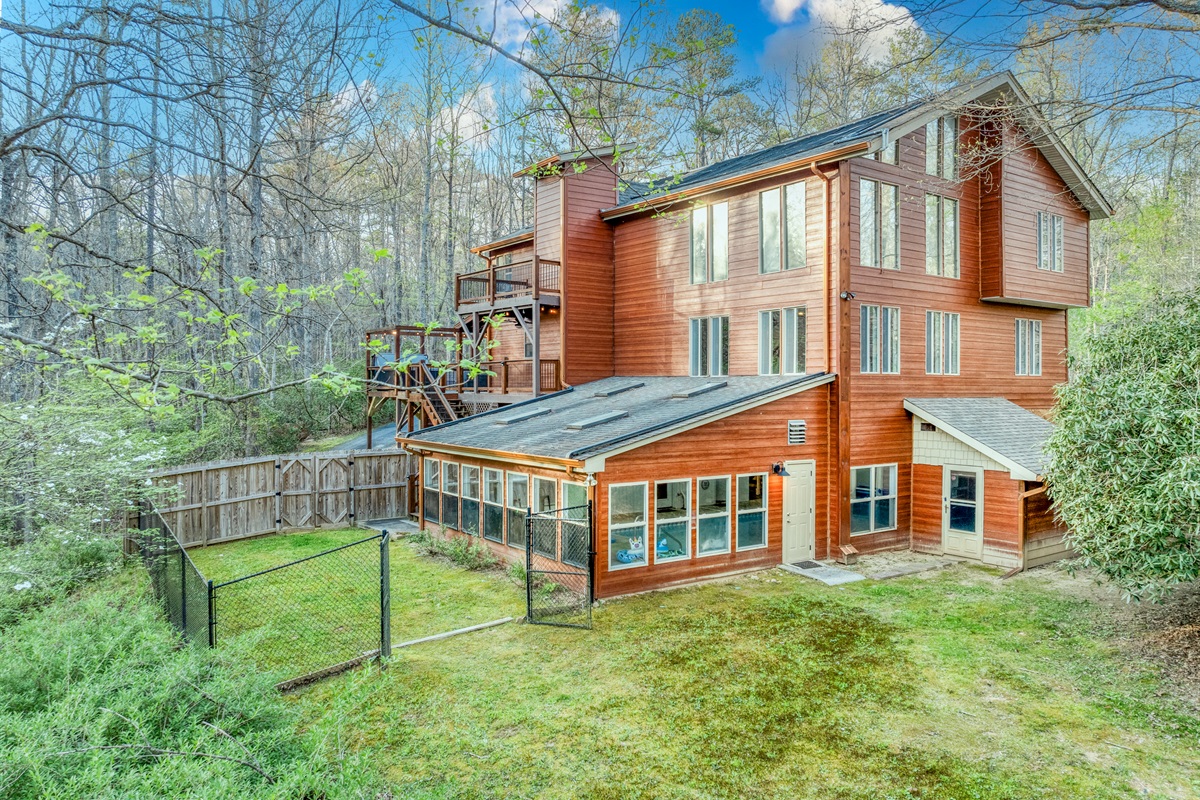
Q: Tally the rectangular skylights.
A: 4